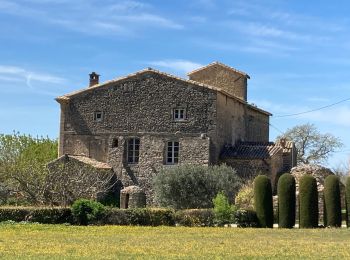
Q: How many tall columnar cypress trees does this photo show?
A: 5